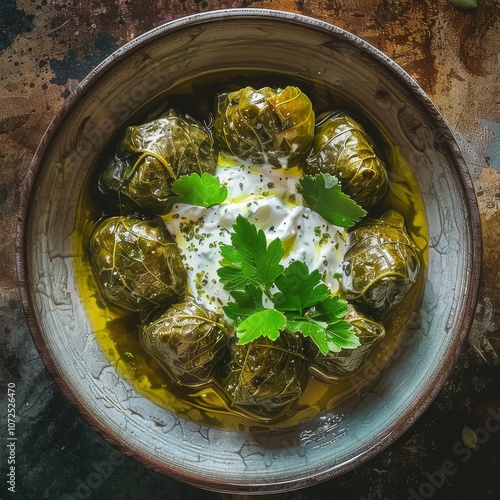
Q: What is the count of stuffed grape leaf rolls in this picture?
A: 8